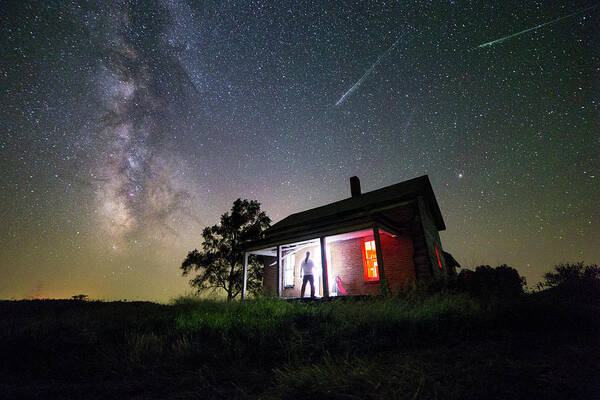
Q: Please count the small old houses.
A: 1